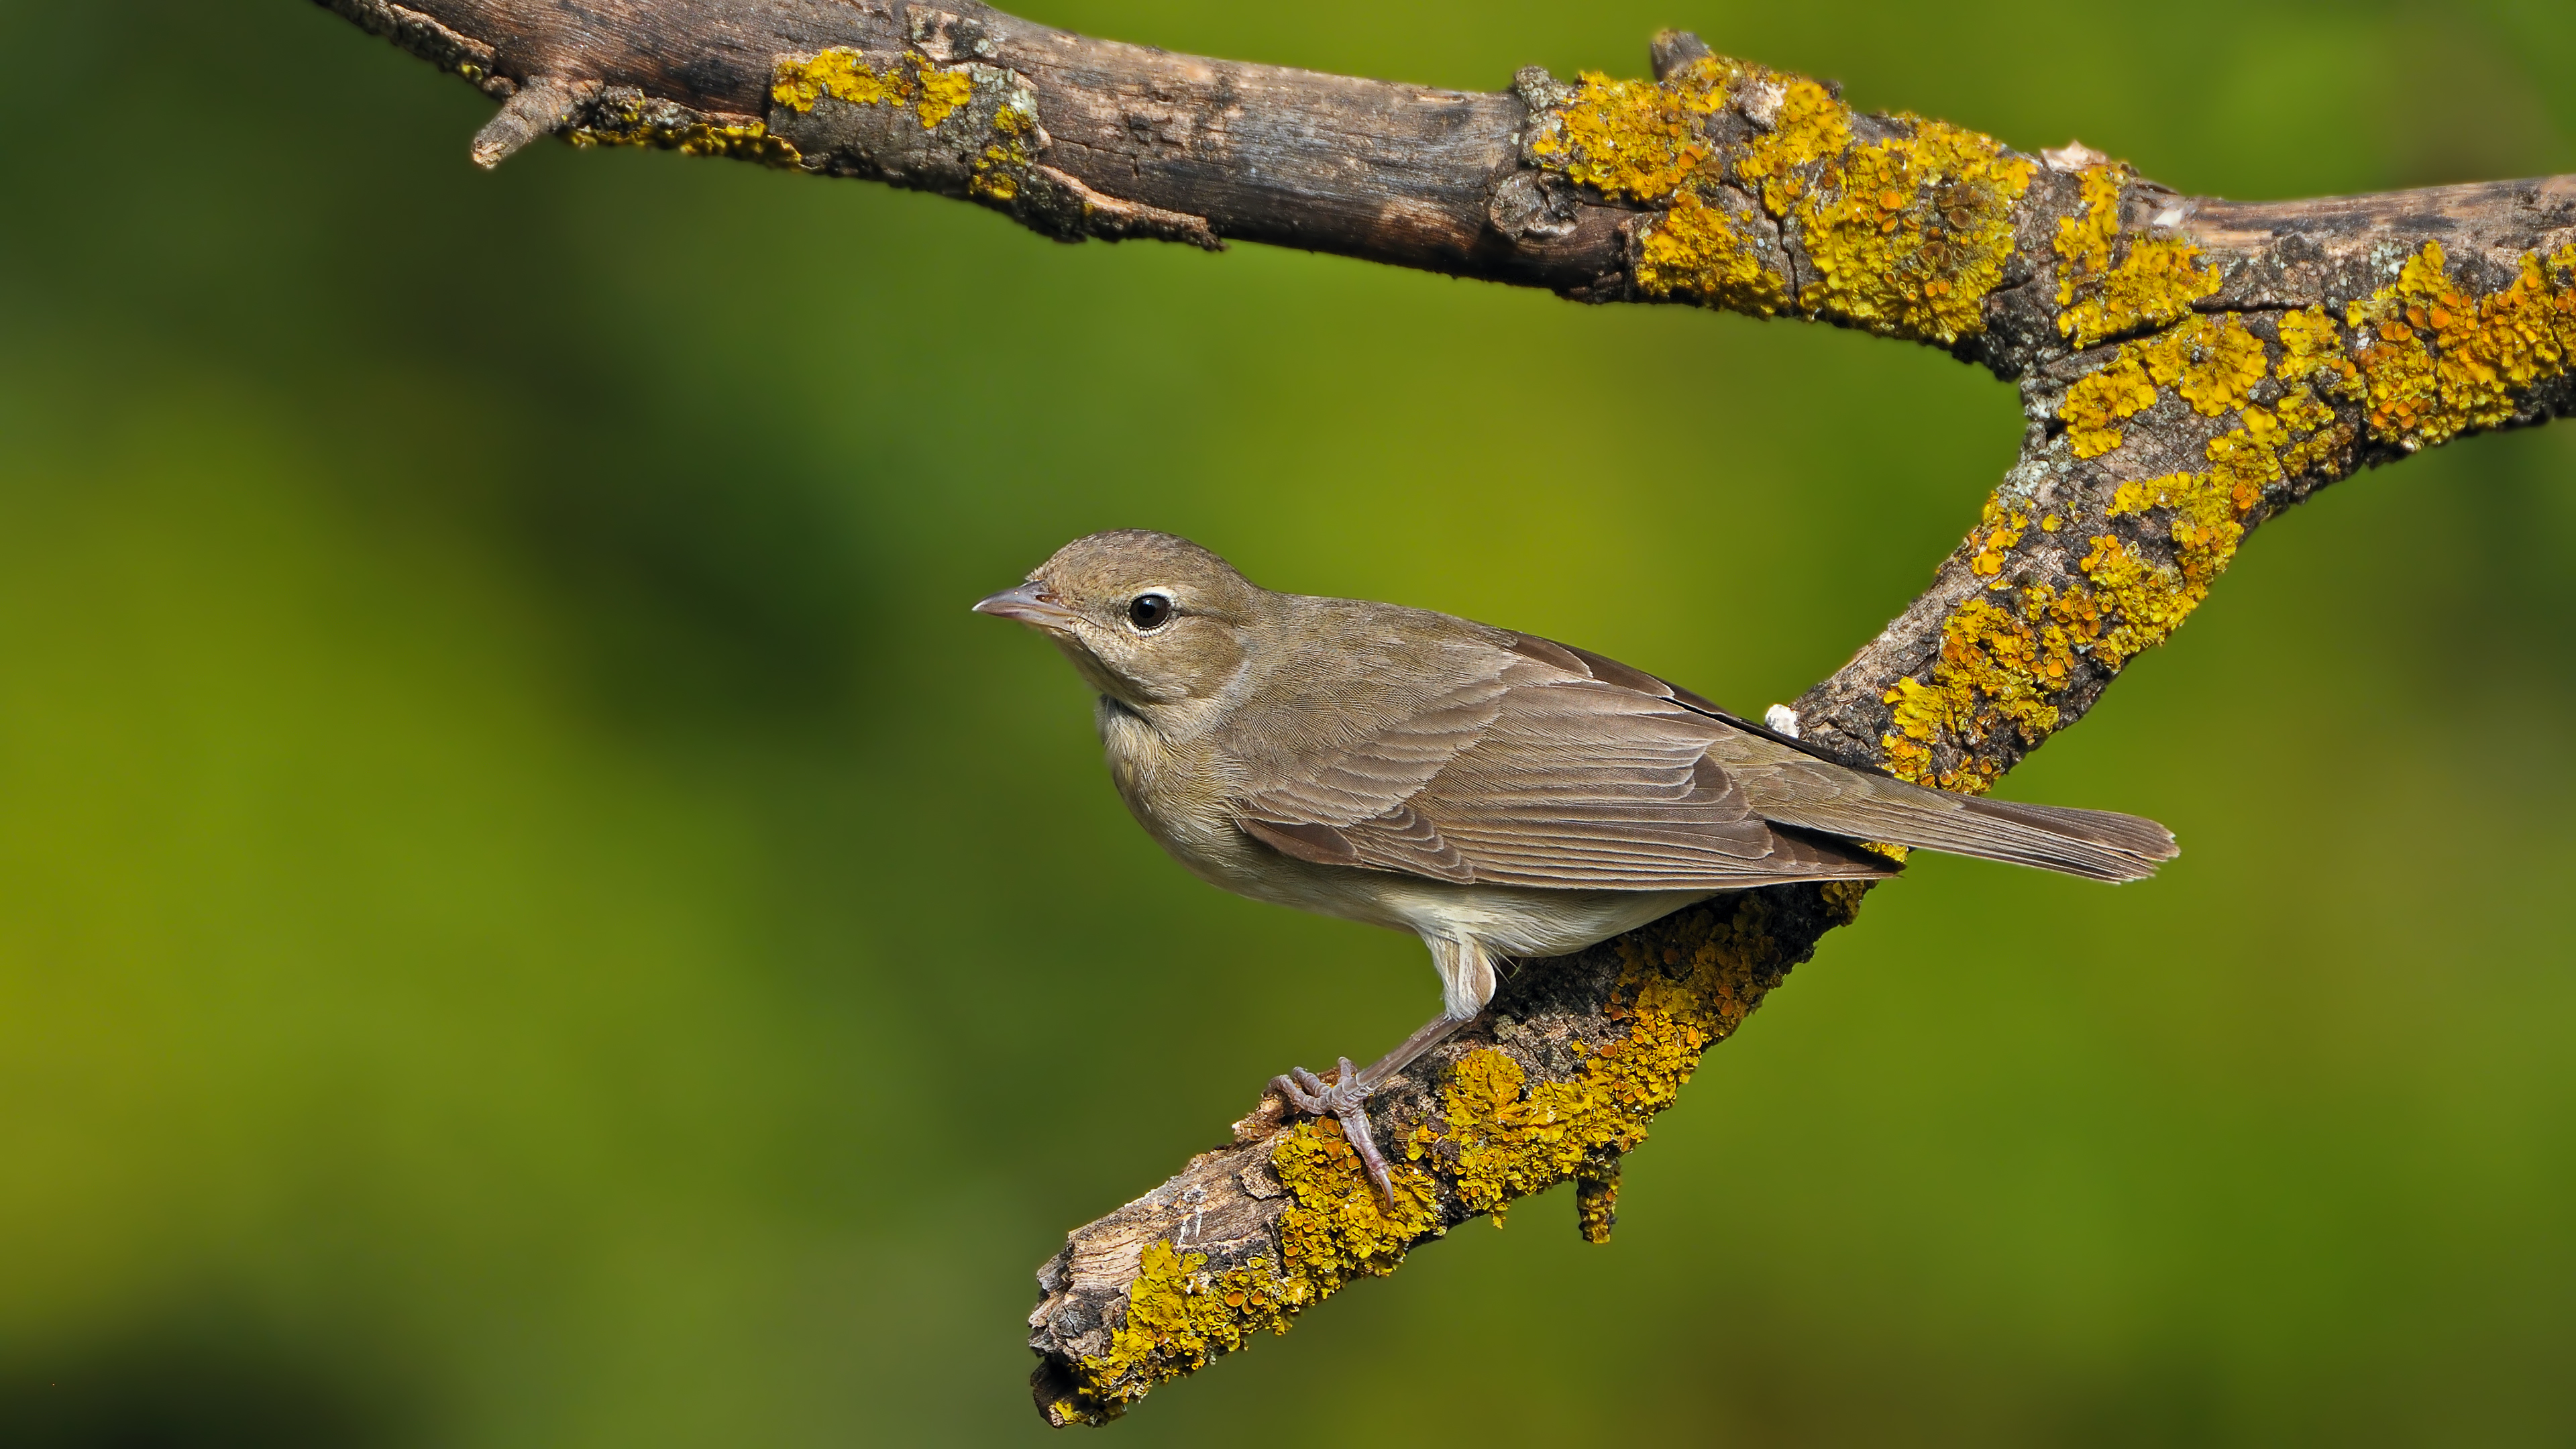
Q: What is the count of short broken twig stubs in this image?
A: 3